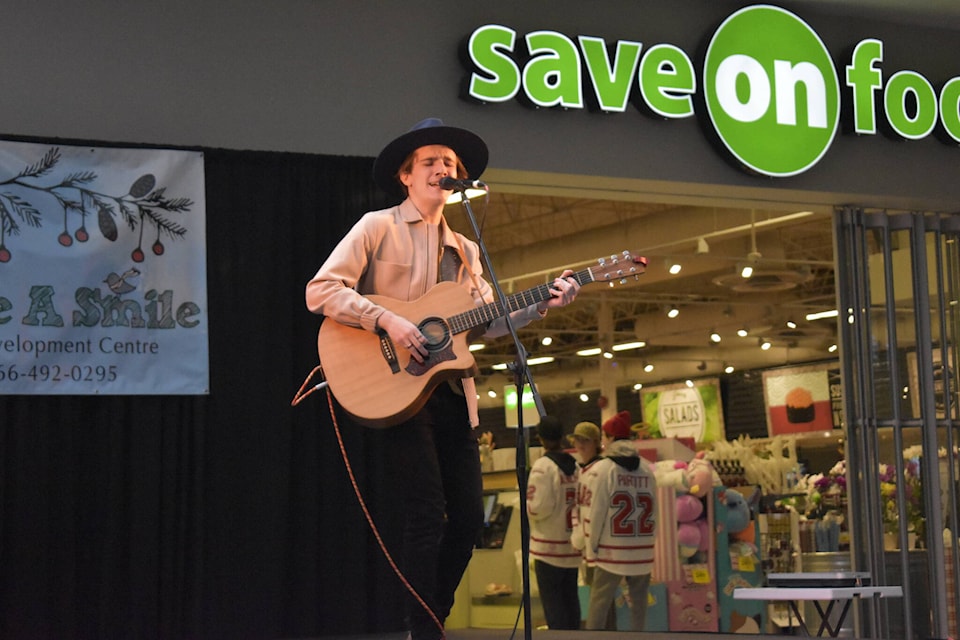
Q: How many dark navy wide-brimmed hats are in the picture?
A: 1